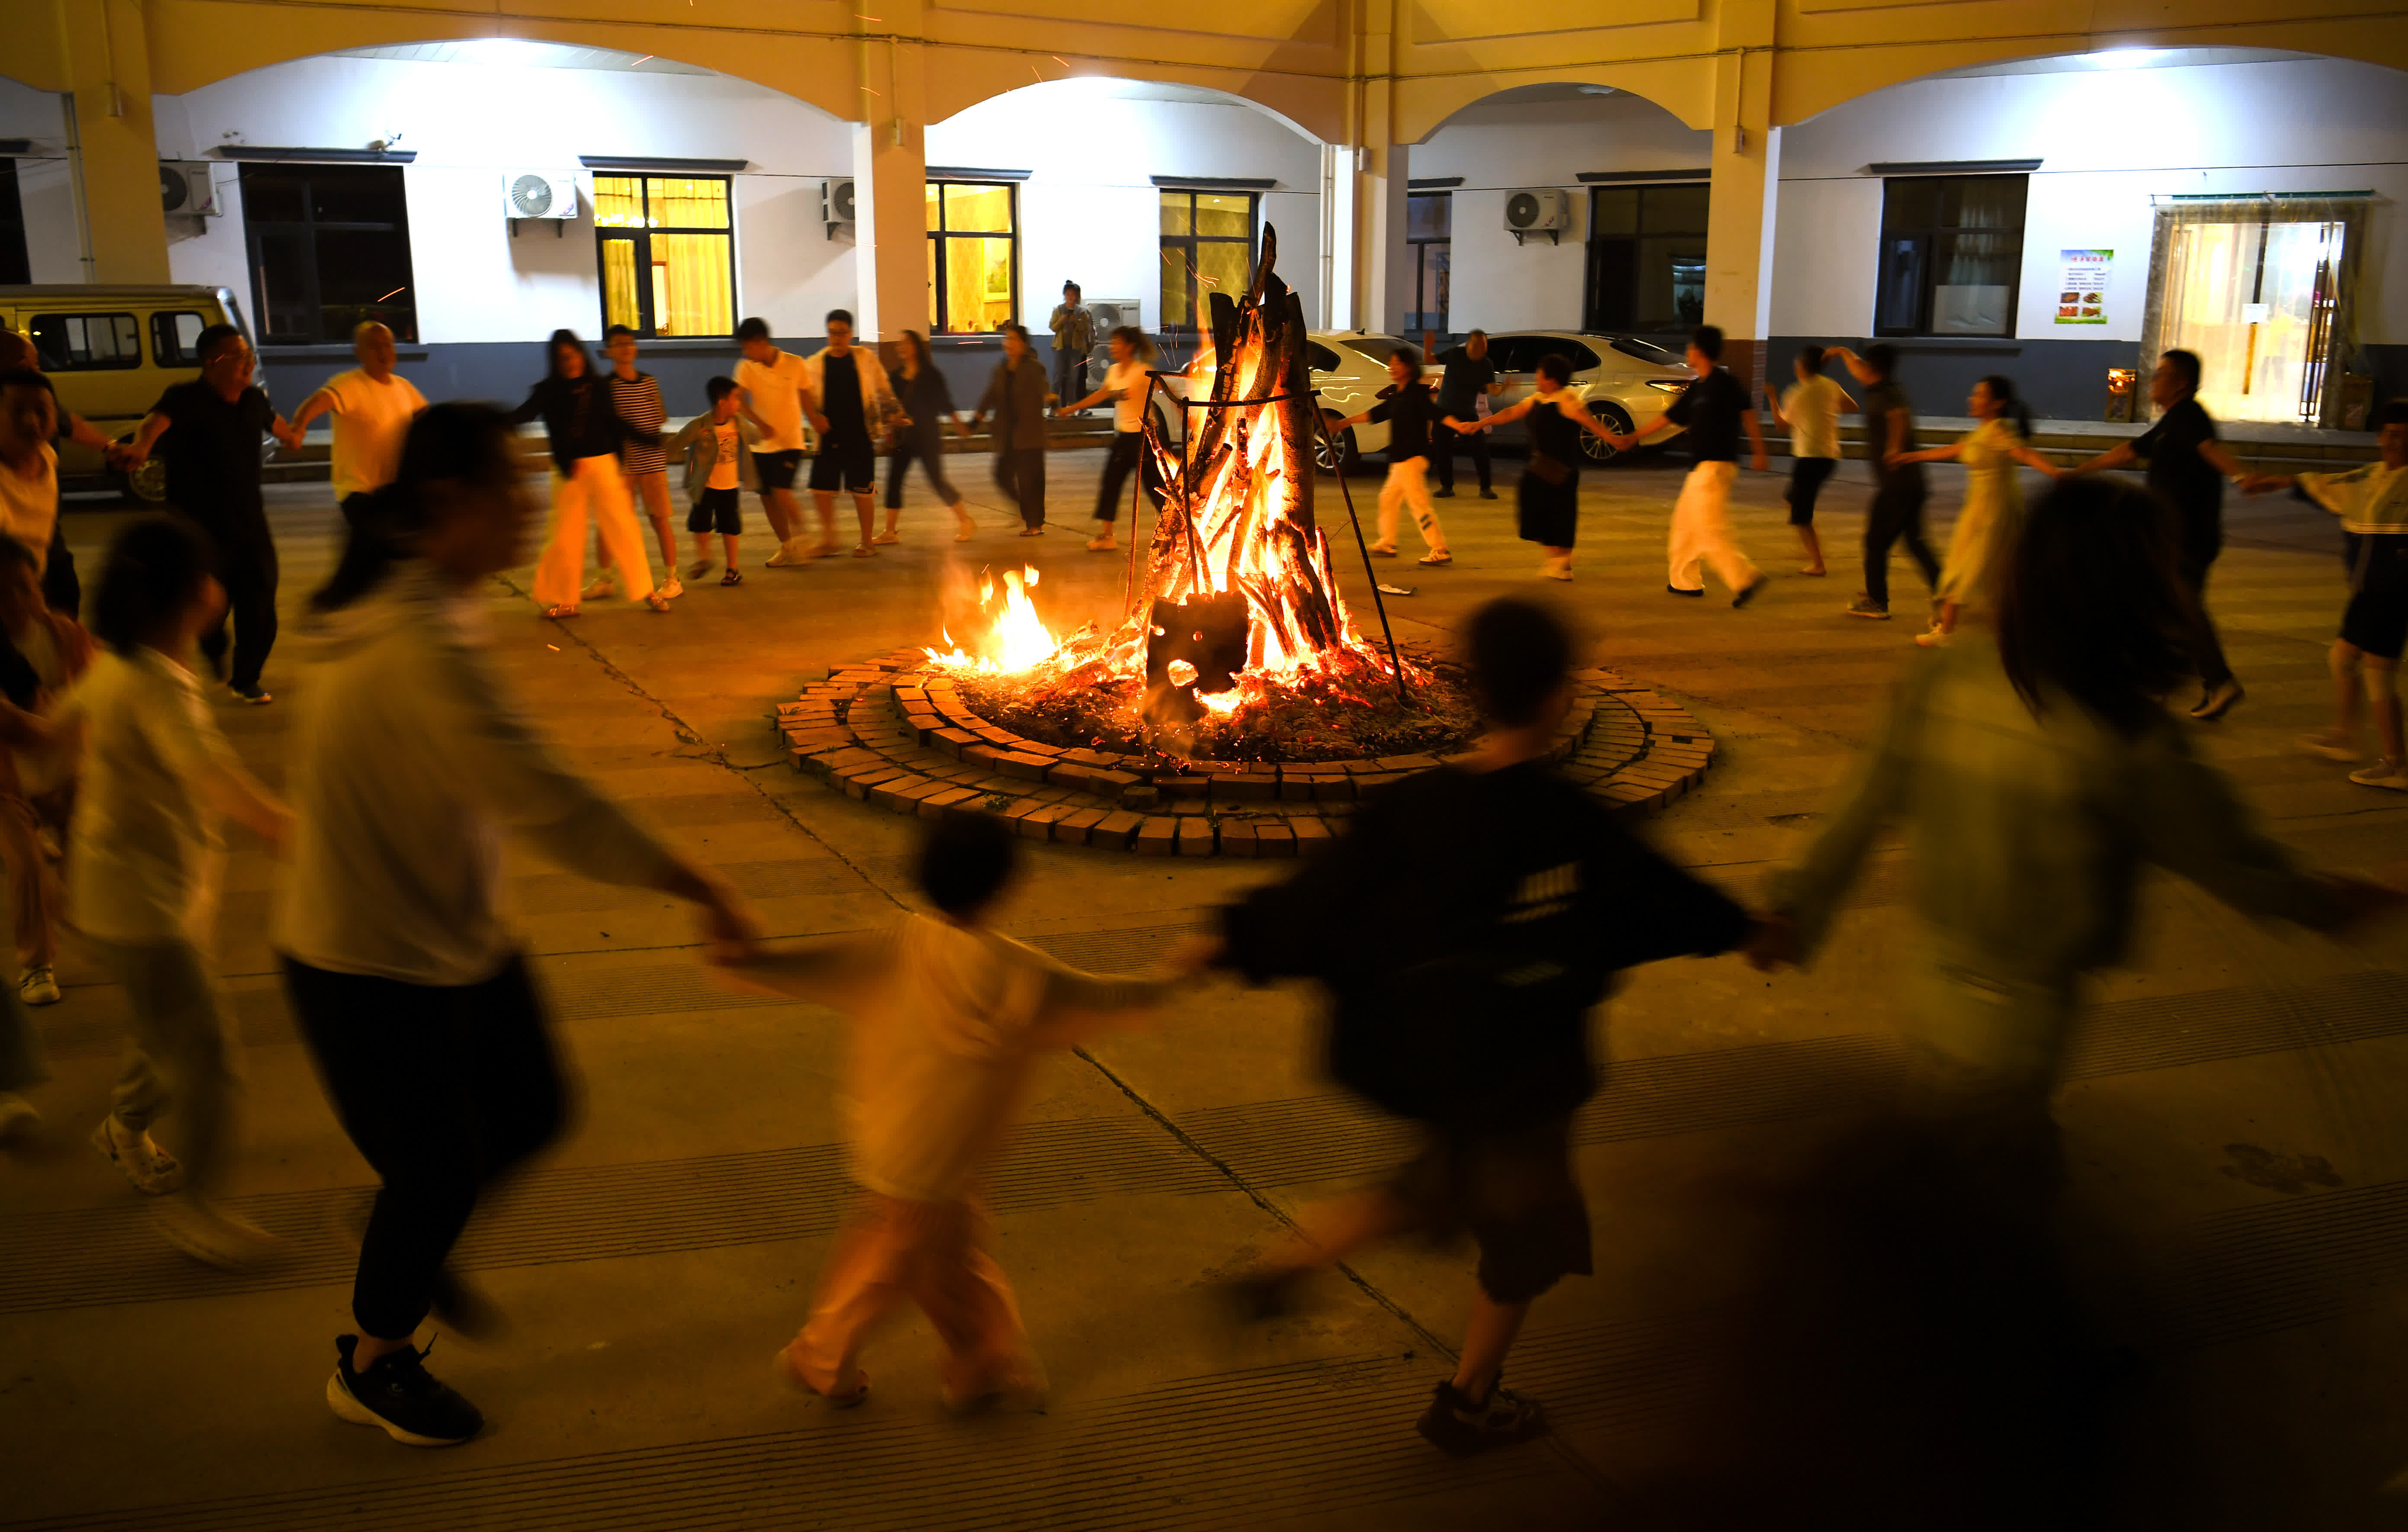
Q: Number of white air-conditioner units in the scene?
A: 5